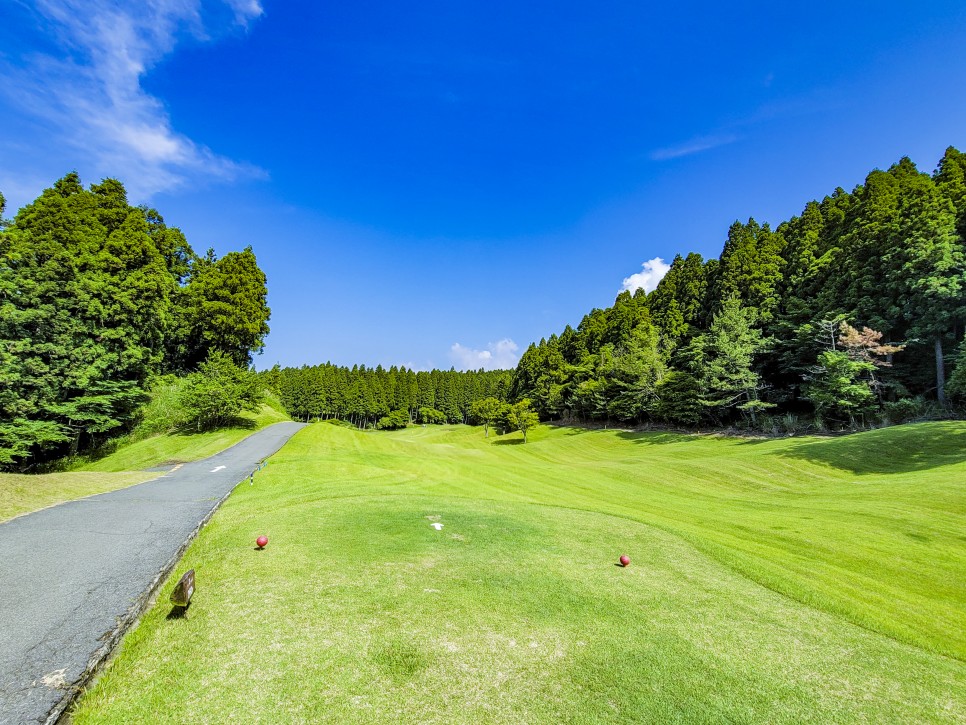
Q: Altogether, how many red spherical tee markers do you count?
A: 2